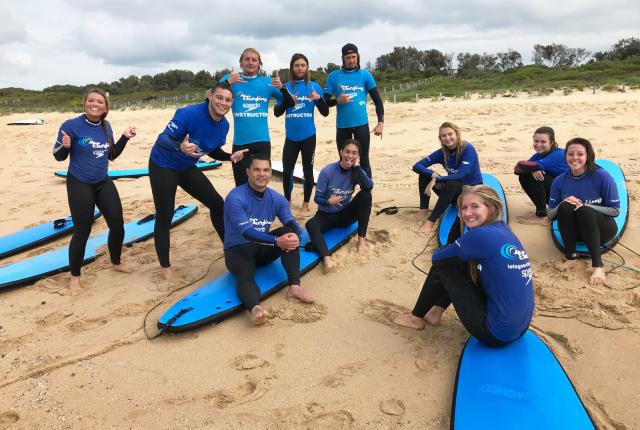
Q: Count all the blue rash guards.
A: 11